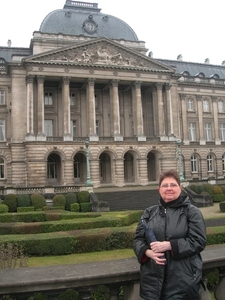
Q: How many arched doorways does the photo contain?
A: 5